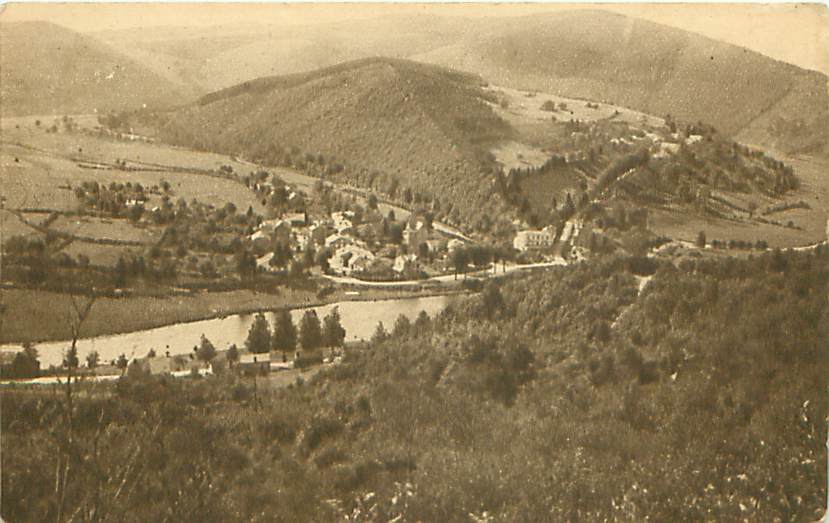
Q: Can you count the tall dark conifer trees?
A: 4